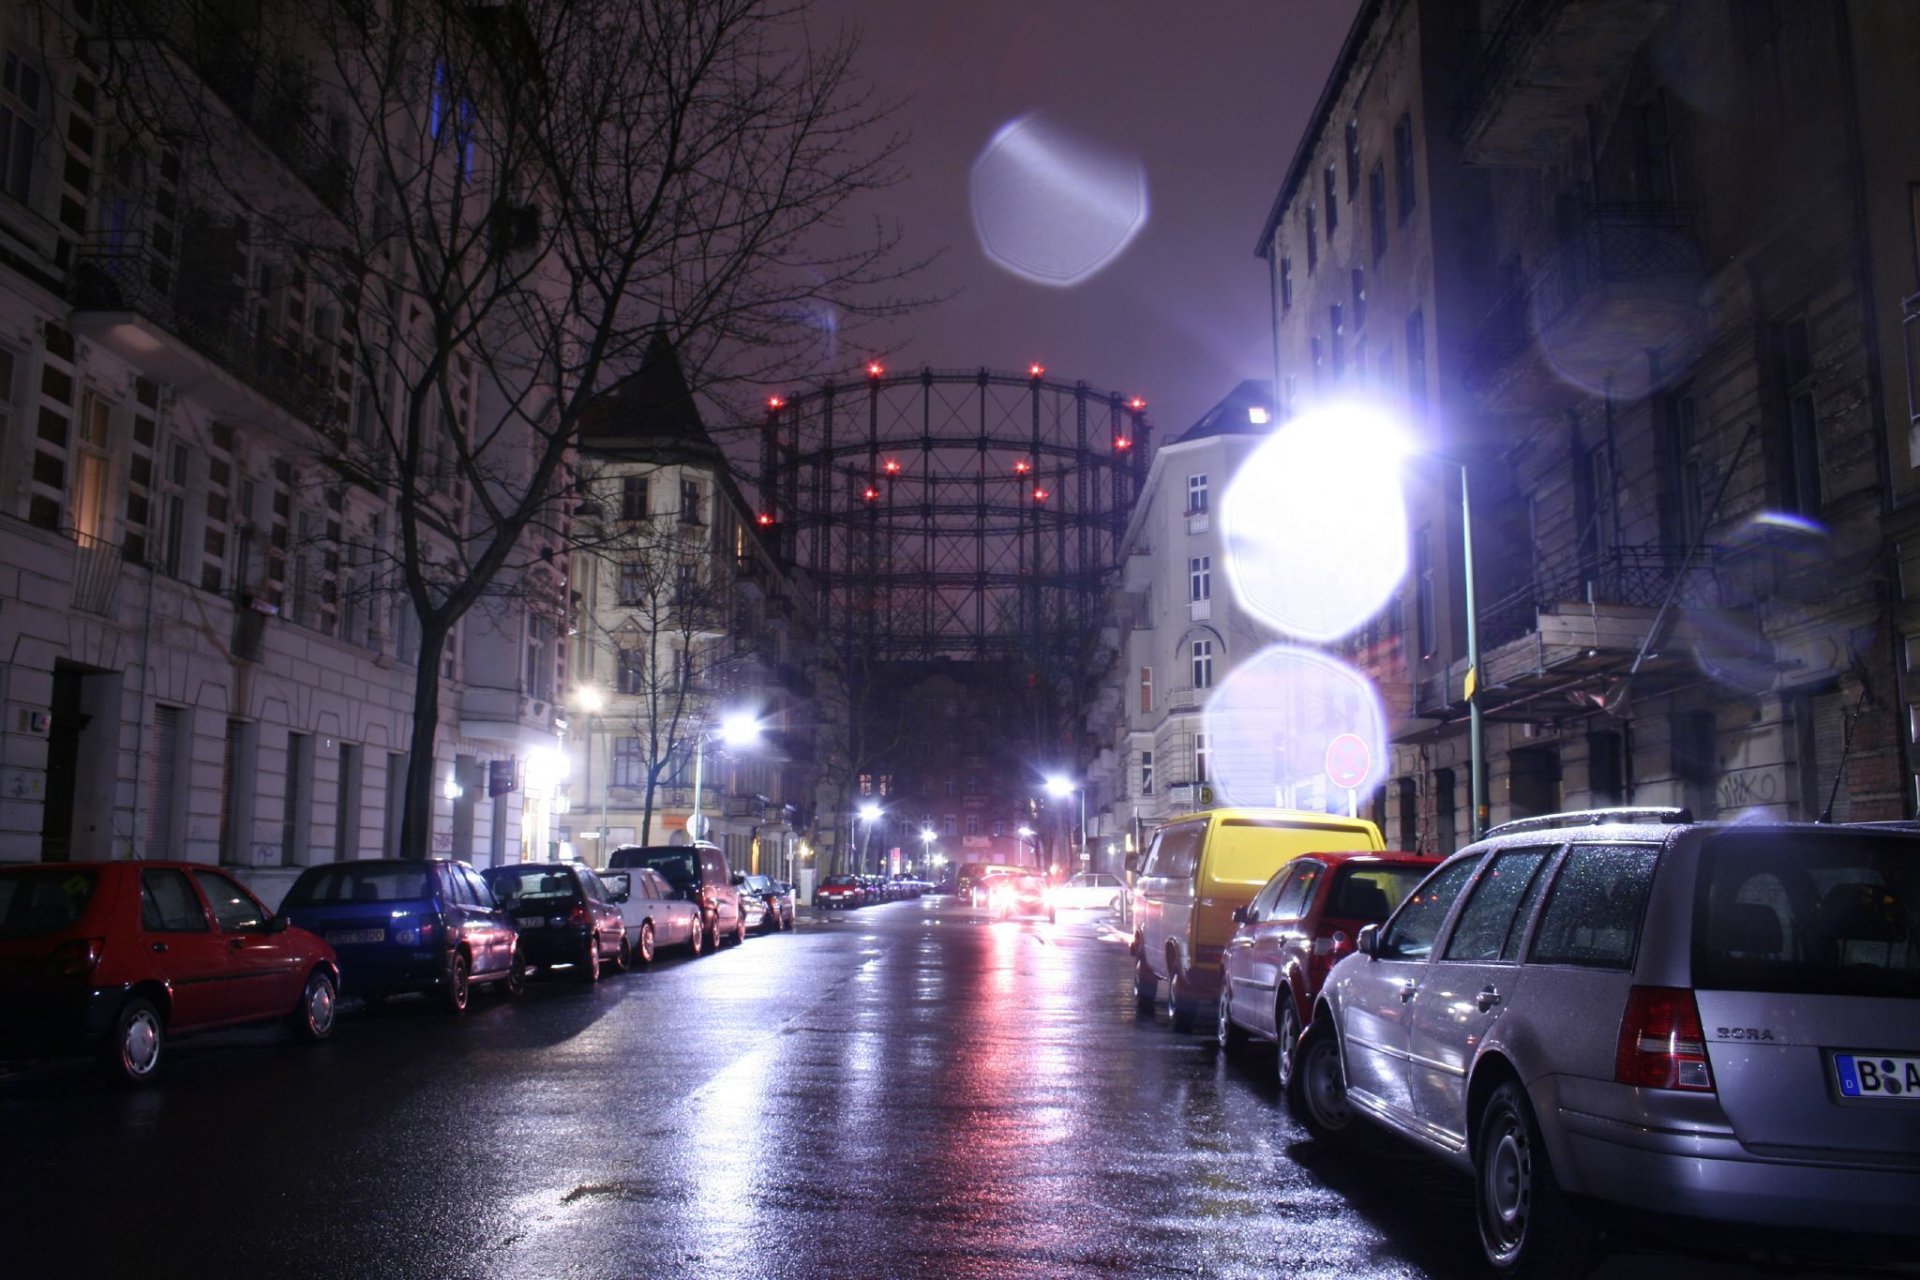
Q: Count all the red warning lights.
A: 10